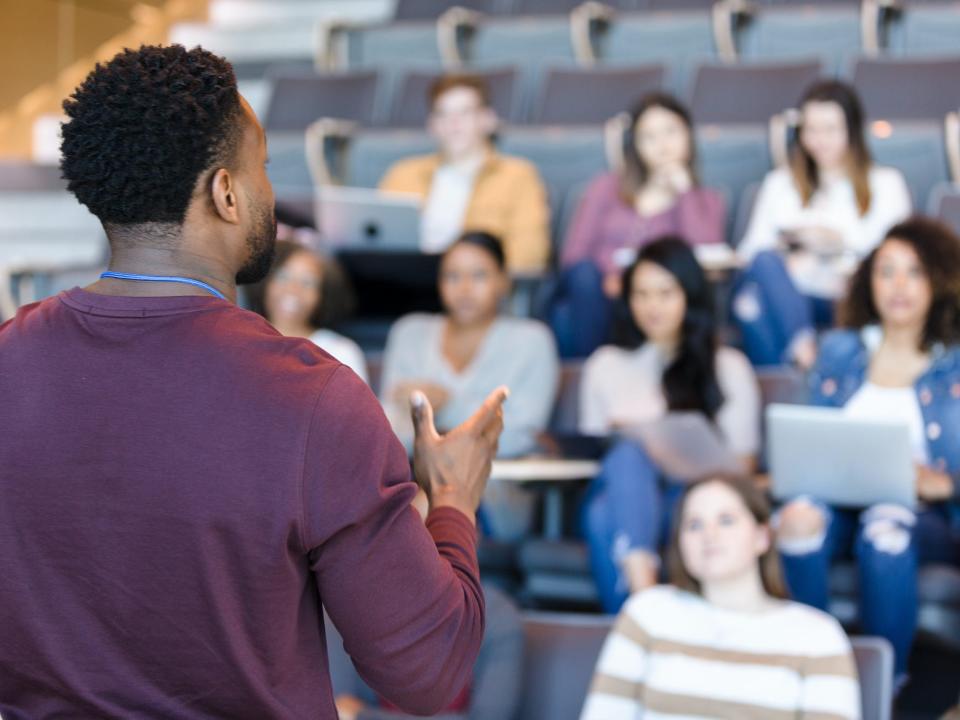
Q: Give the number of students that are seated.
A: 8